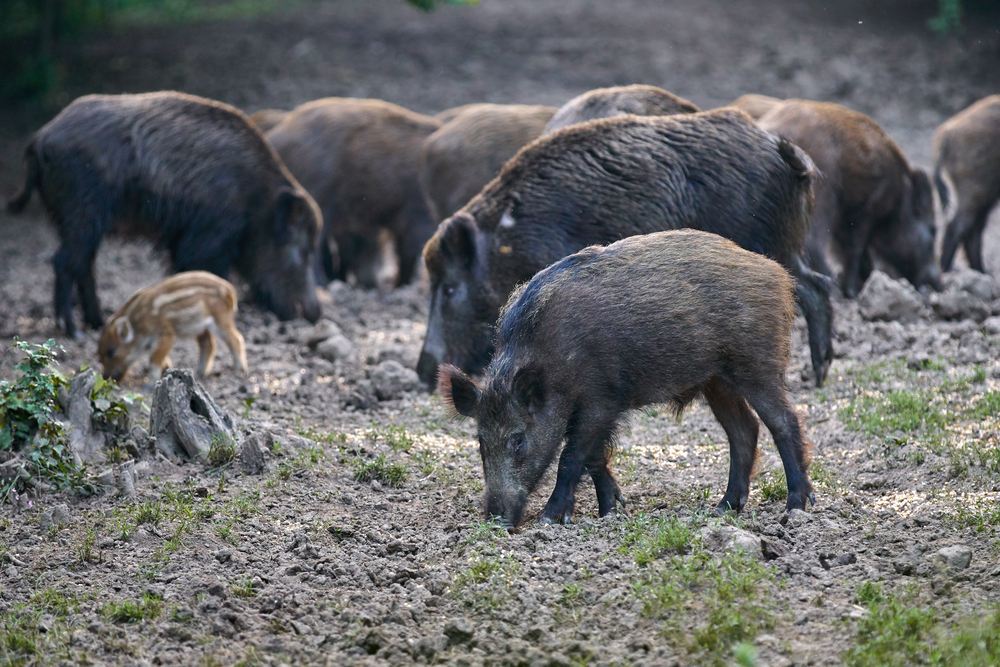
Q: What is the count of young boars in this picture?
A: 1